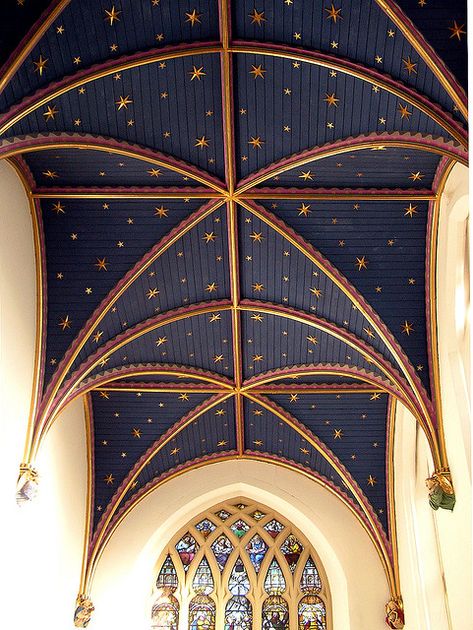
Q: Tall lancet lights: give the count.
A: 5